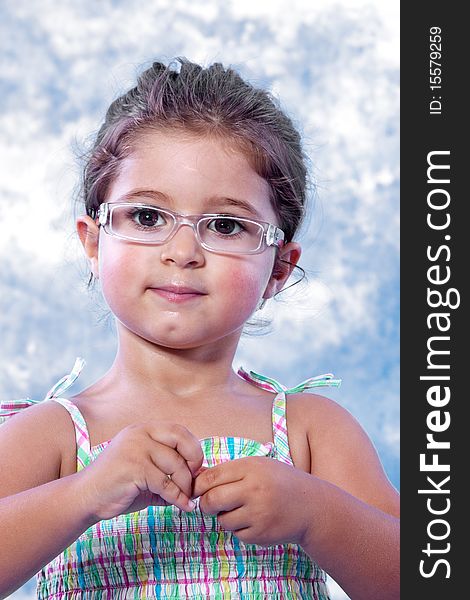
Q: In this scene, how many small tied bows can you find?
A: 2